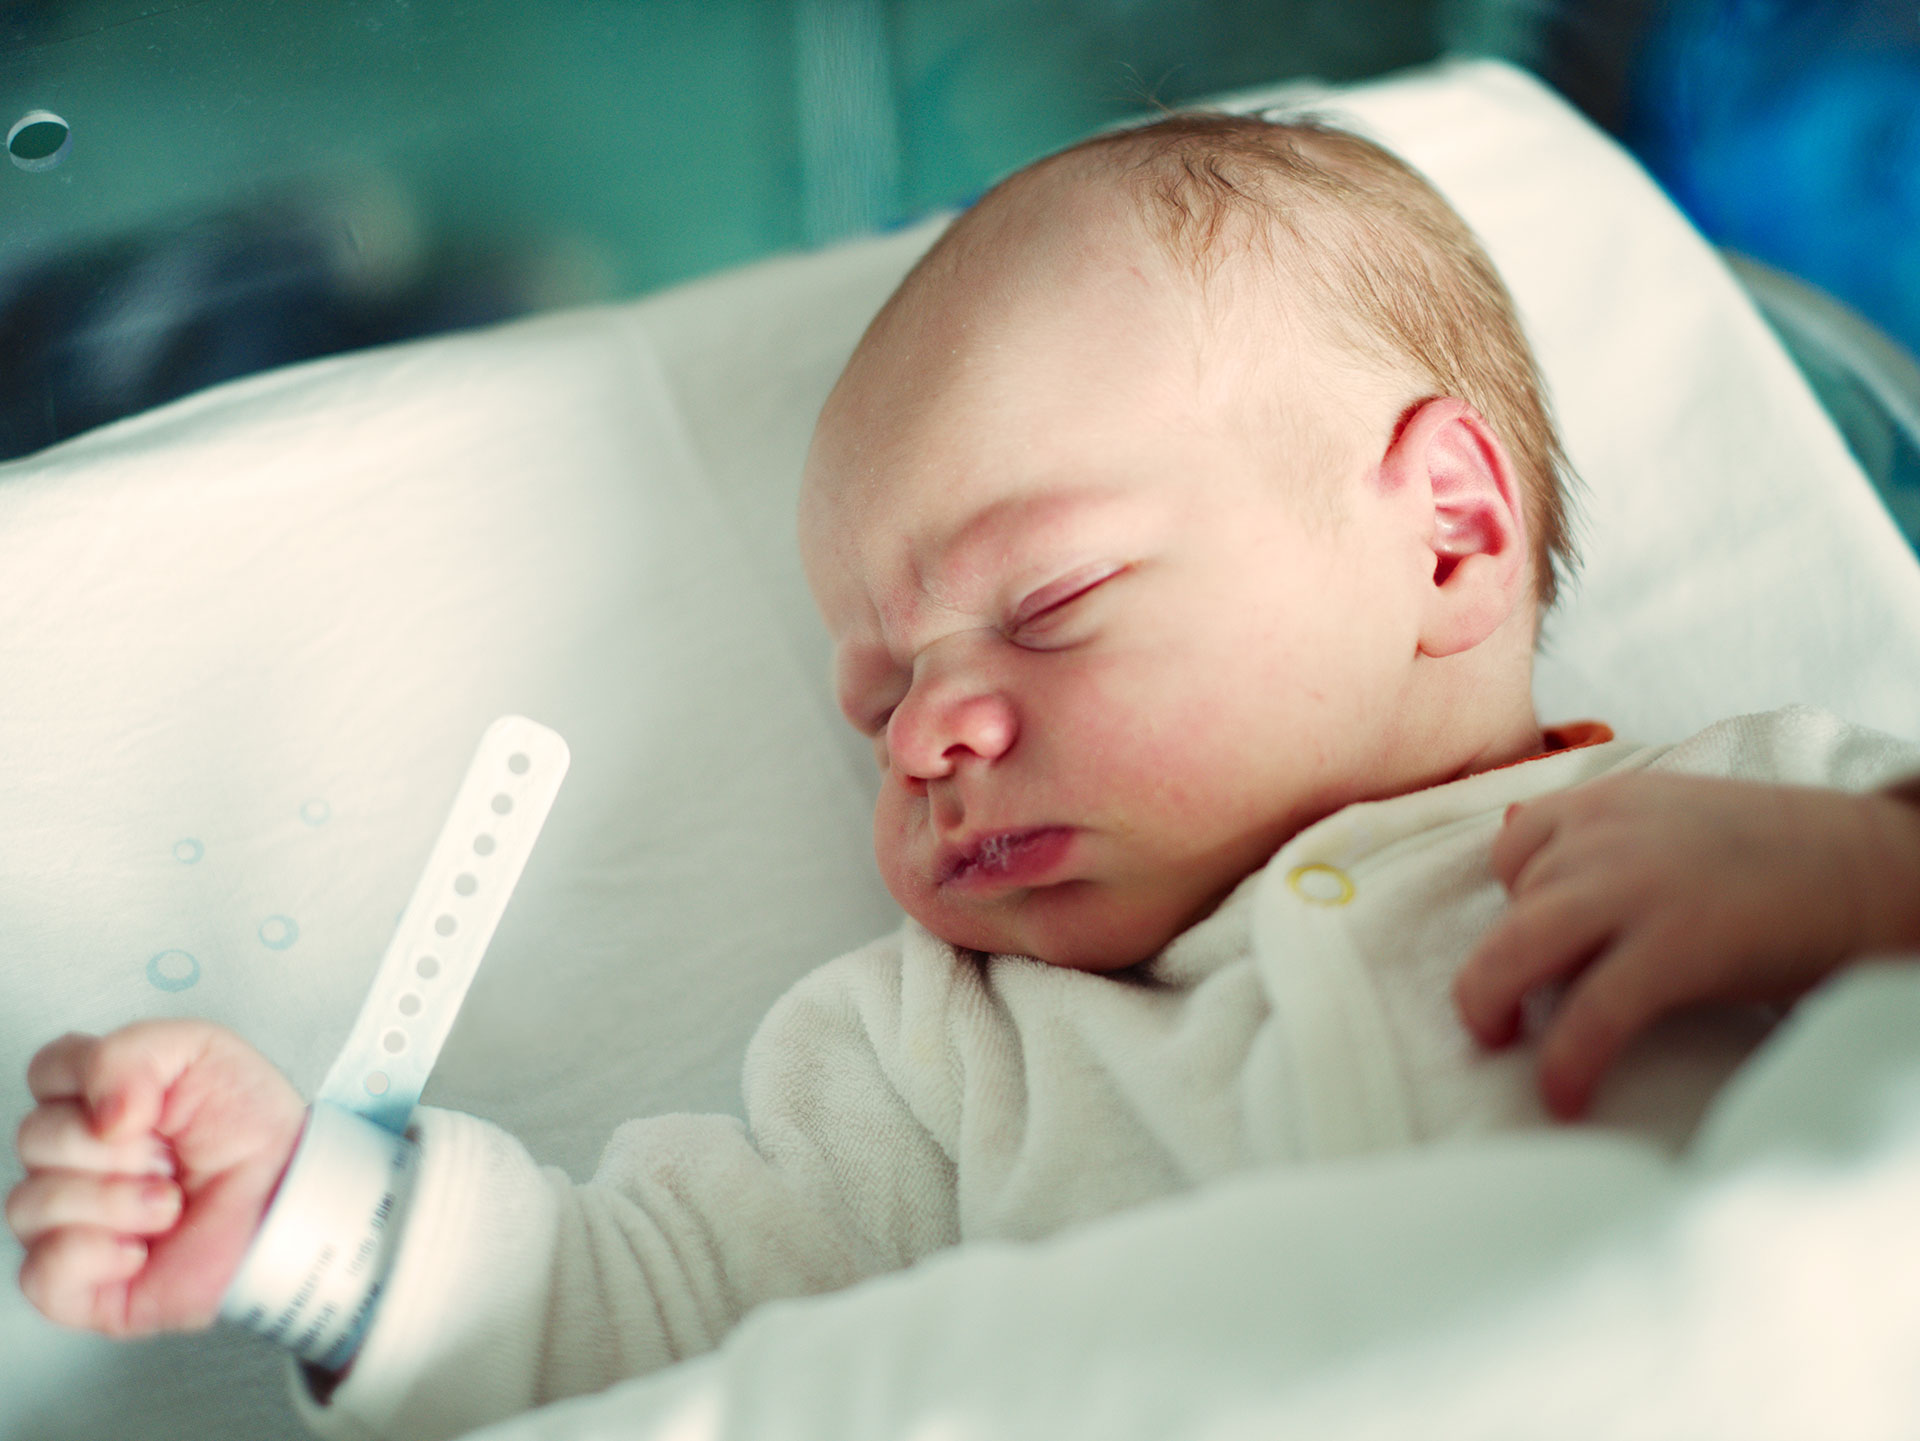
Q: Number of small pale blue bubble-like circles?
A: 4